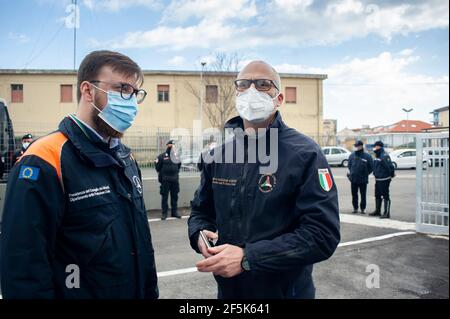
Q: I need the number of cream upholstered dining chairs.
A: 0